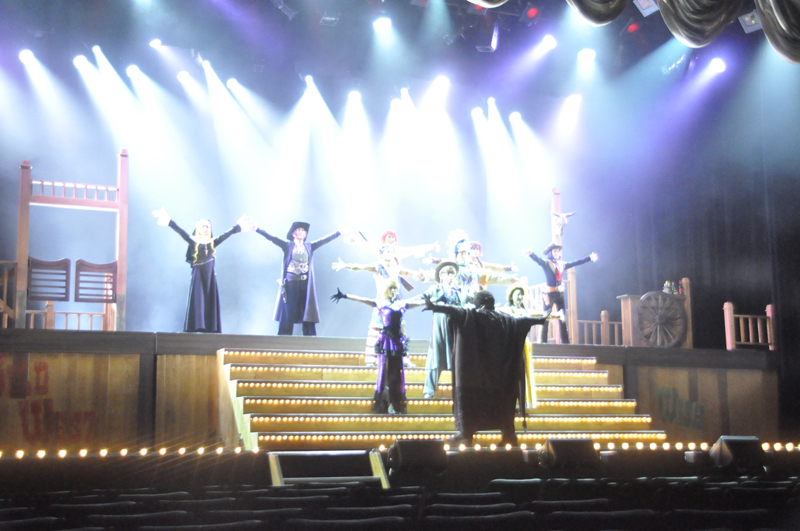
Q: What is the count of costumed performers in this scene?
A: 11